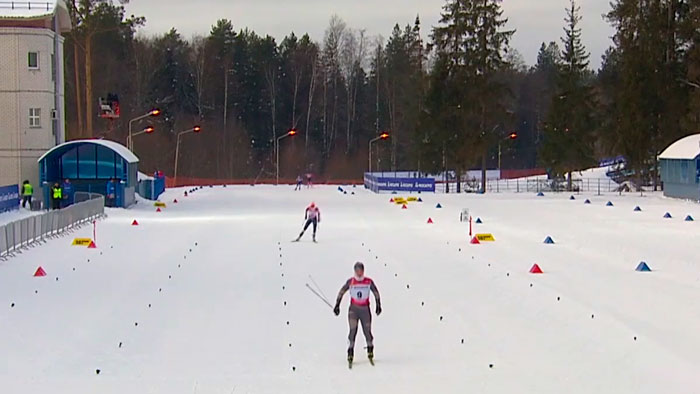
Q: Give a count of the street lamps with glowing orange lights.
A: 6